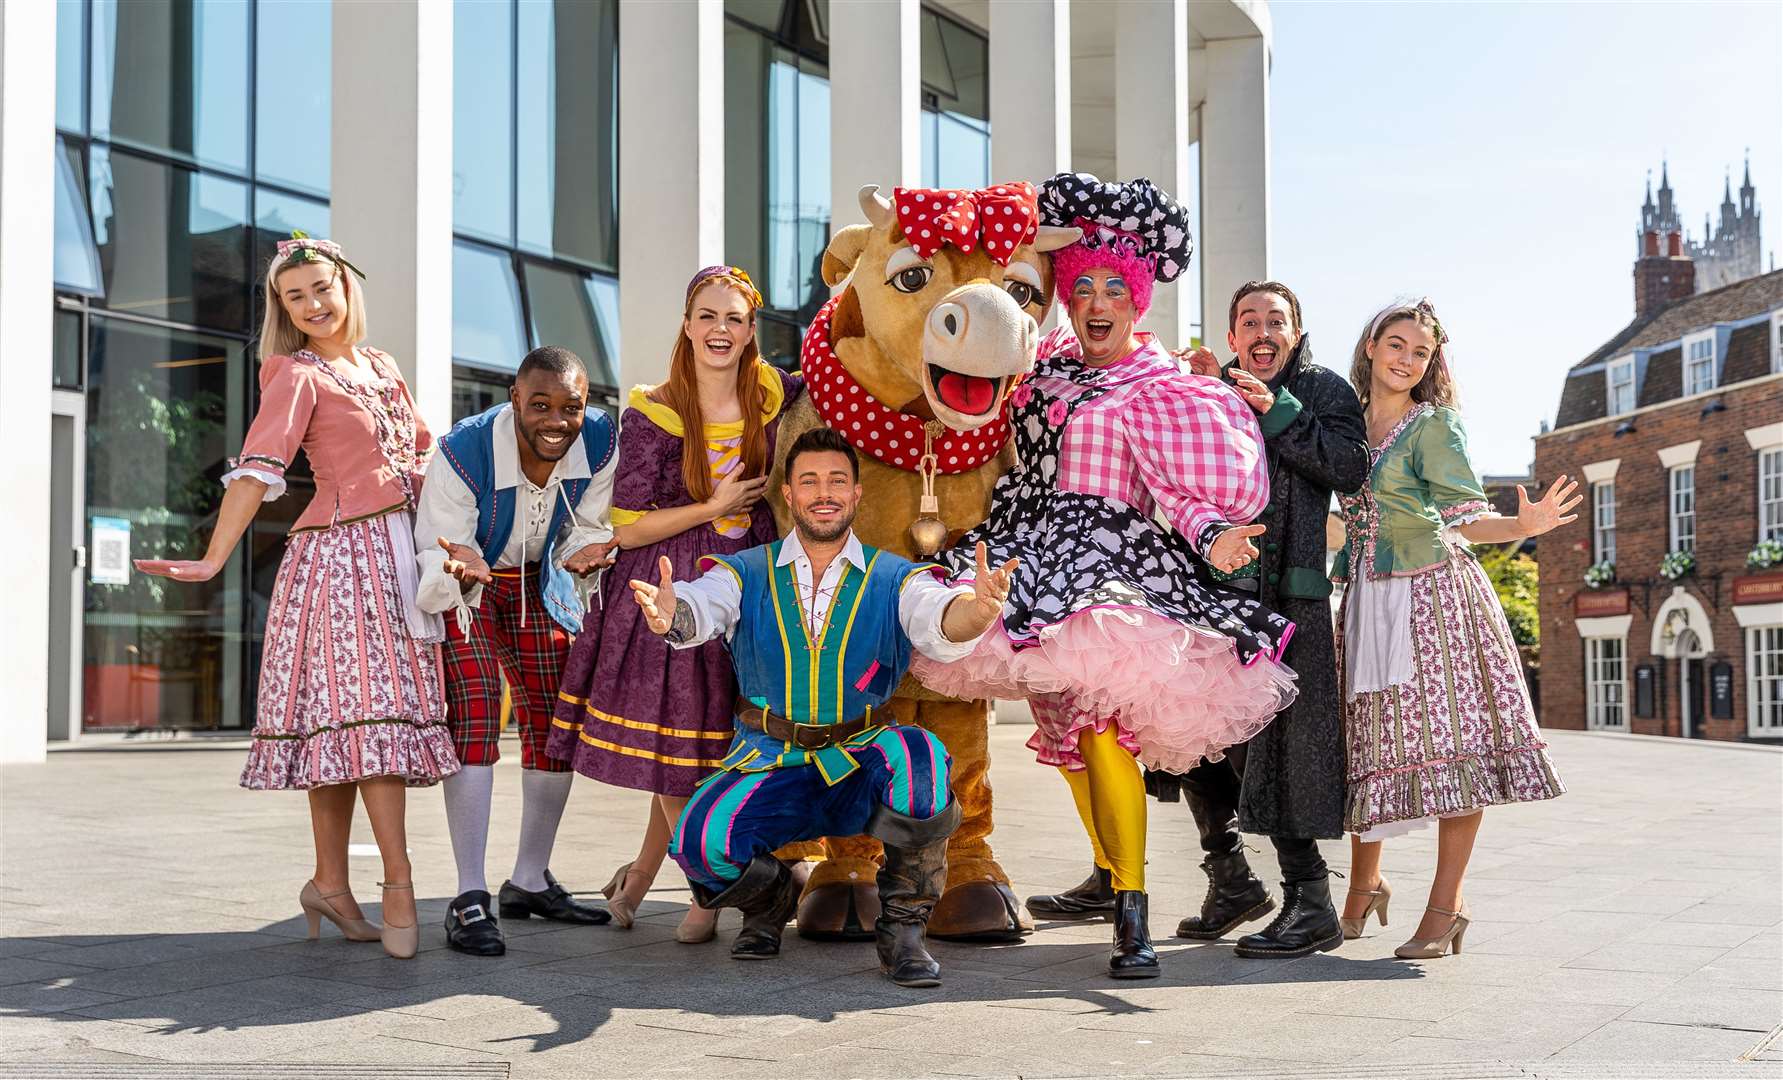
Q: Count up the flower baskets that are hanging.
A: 3